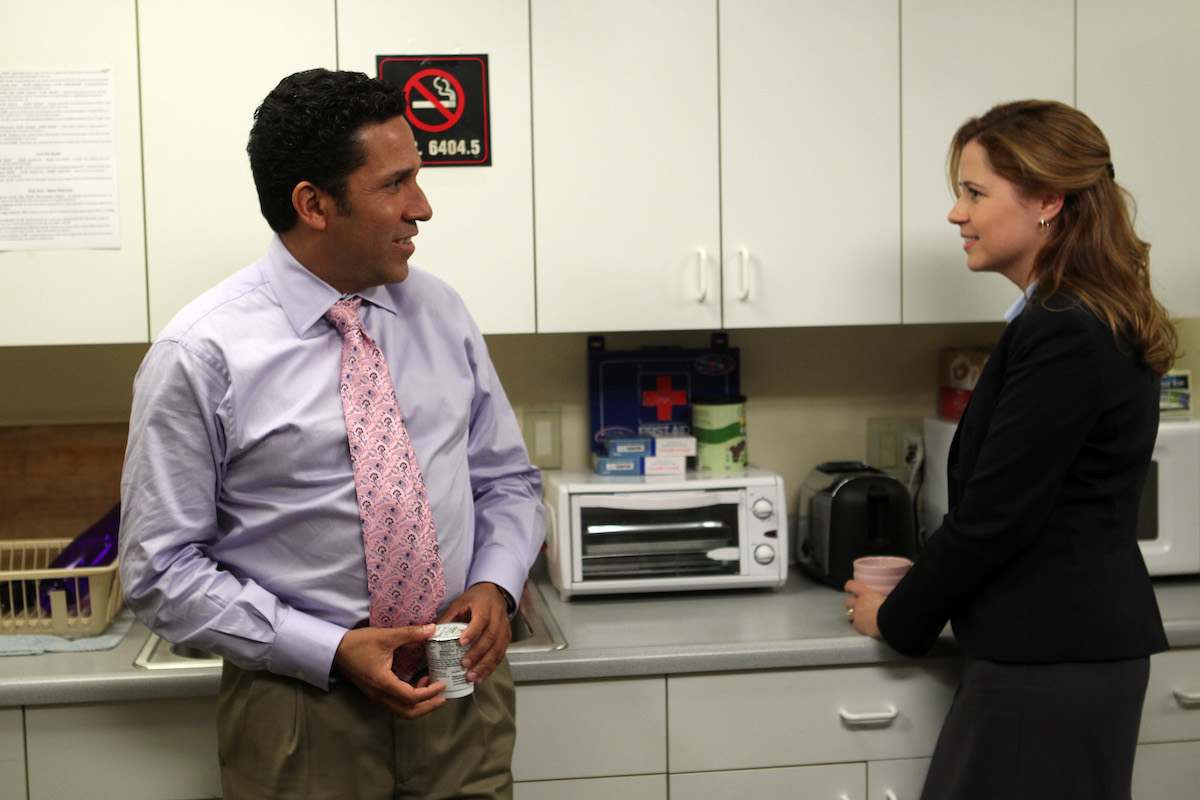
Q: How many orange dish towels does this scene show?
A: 0